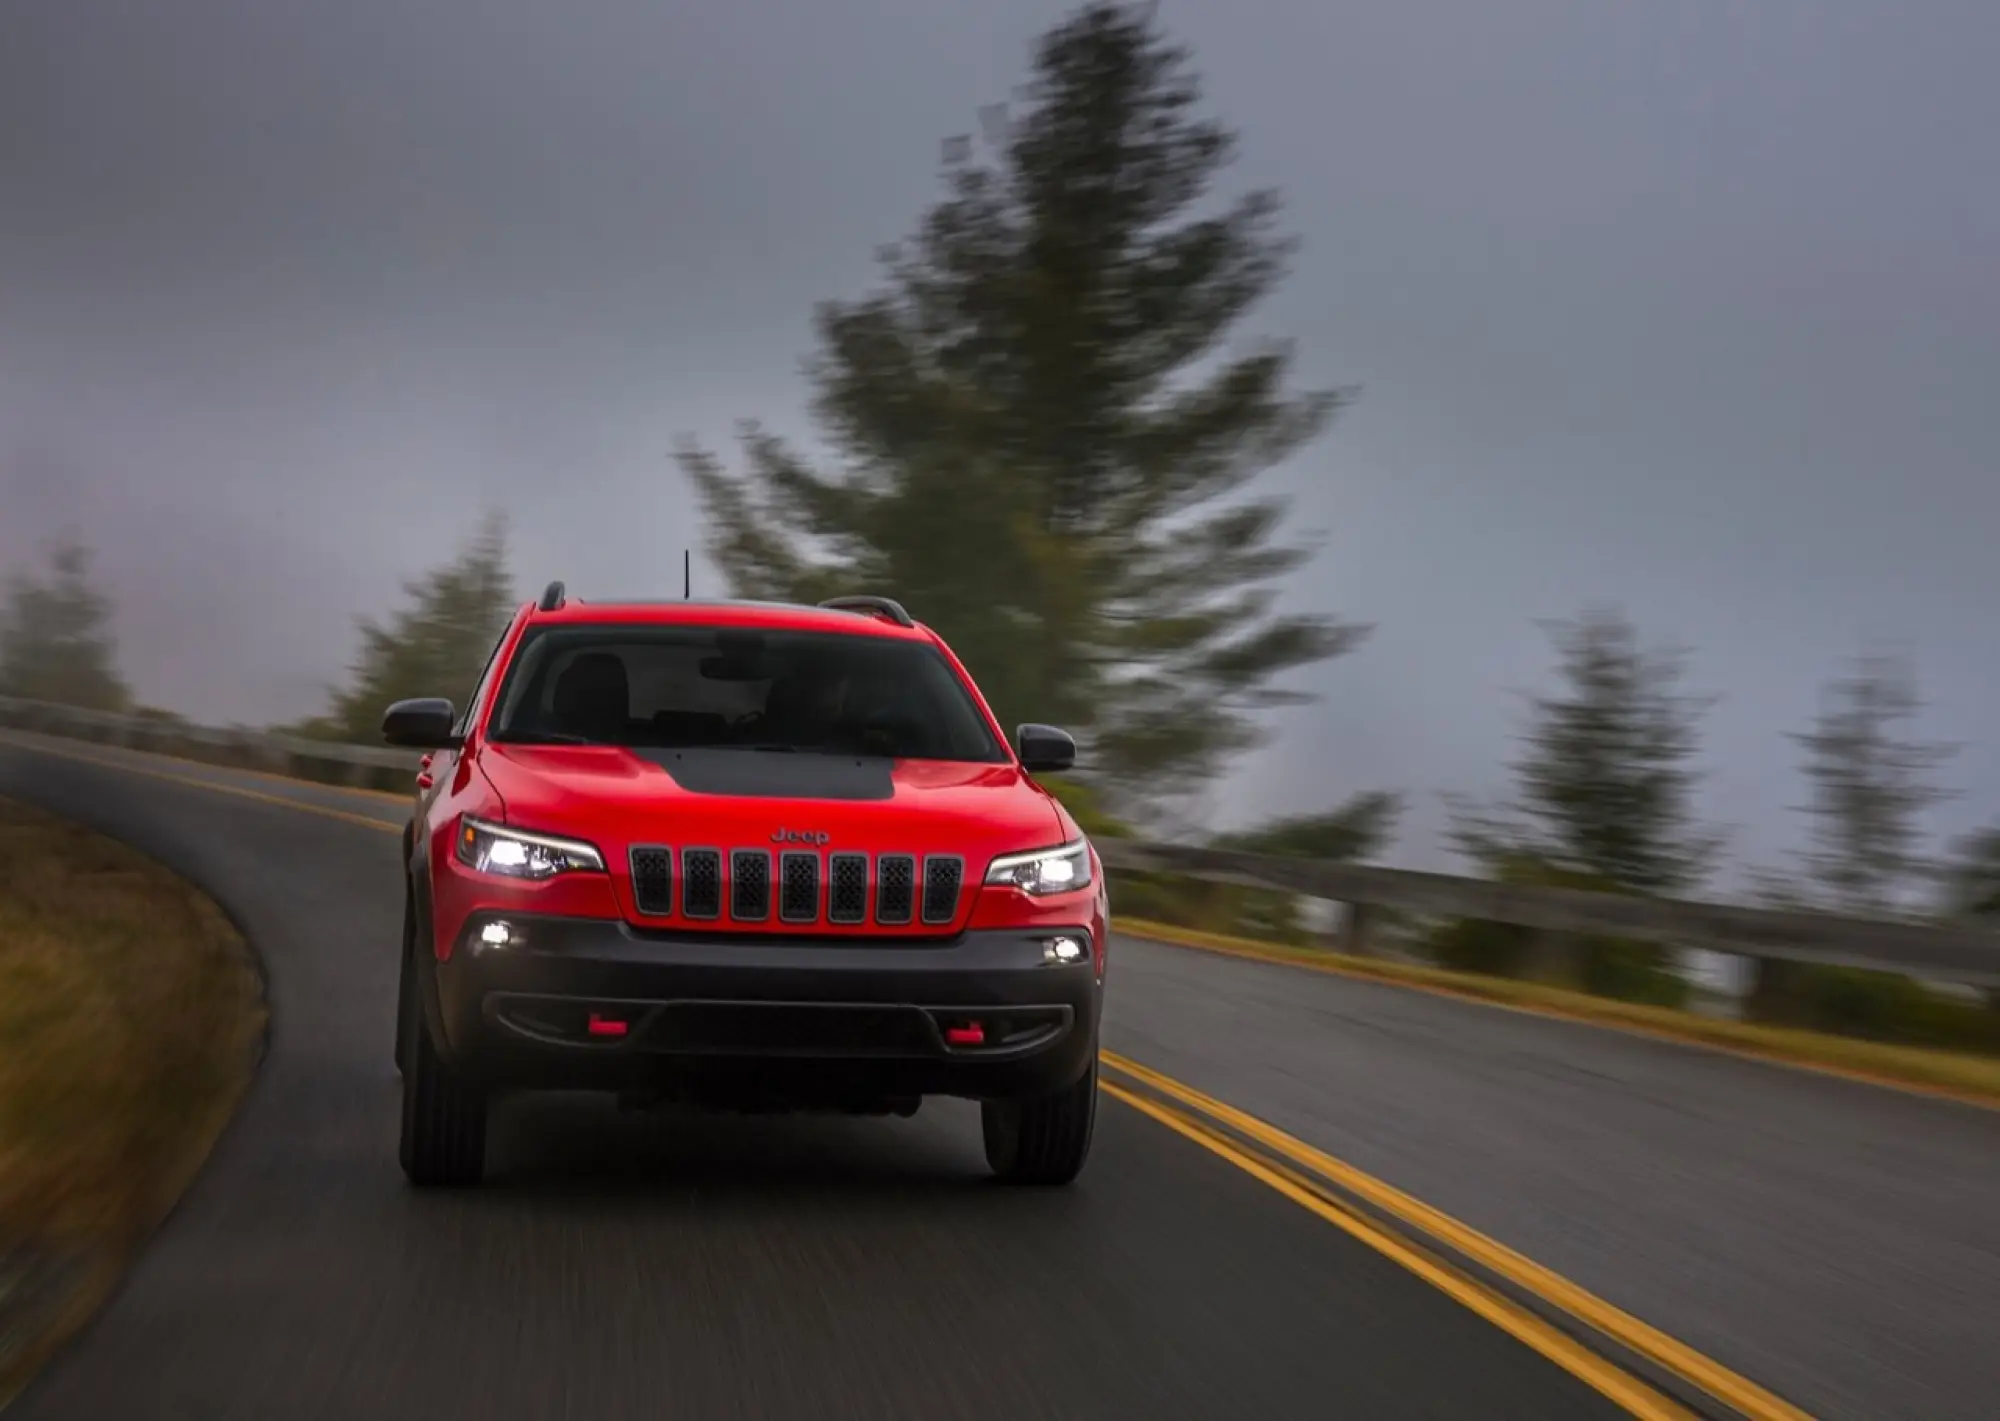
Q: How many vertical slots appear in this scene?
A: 7